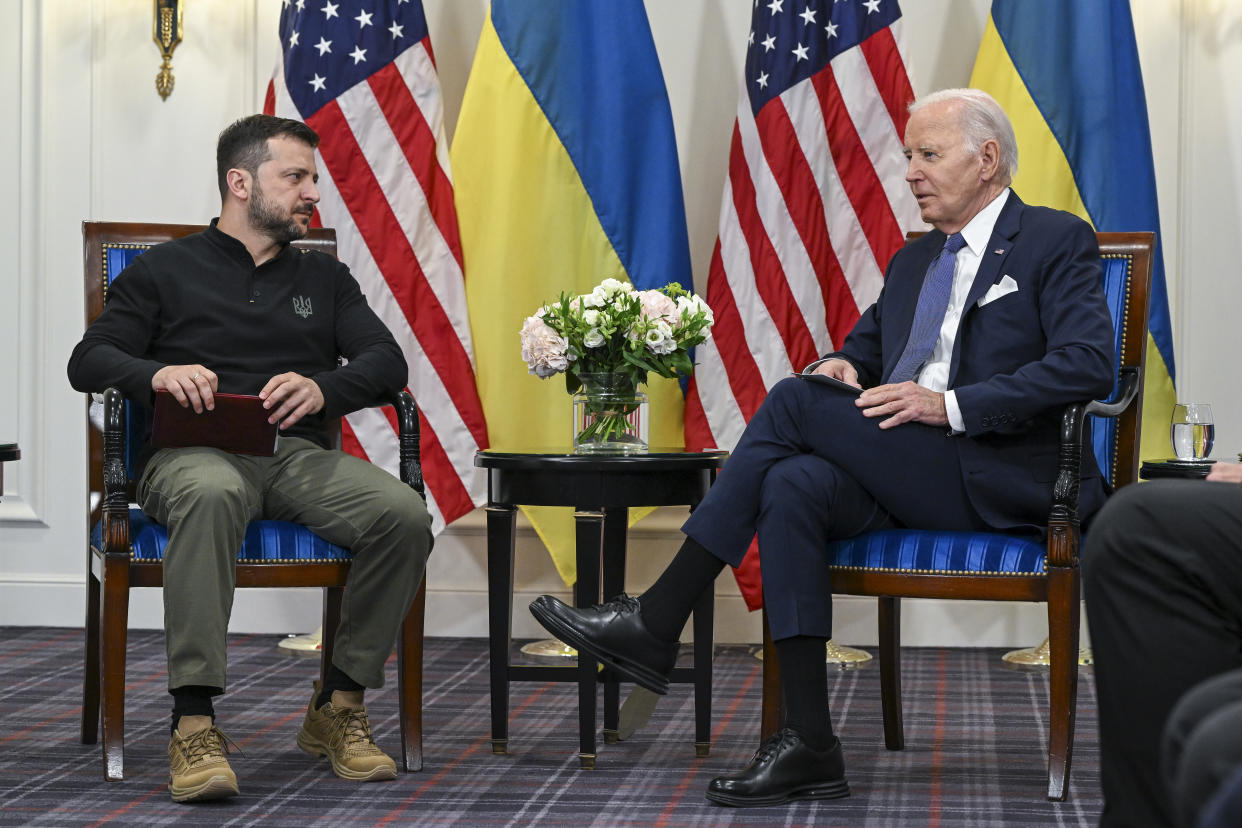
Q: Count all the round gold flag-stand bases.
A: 4